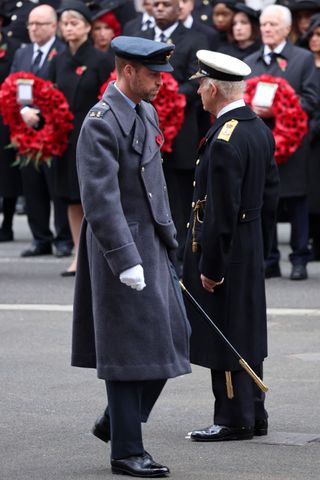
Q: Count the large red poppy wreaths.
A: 3